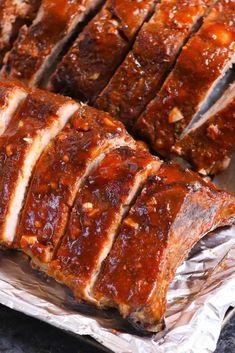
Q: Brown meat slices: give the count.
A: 11